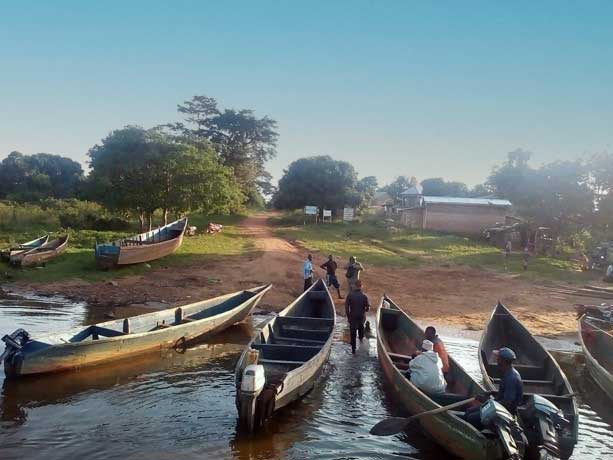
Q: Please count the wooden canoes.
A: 8